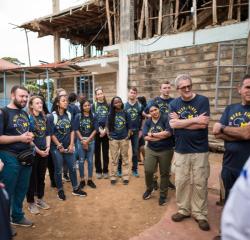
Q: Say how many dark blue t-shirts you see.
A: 11